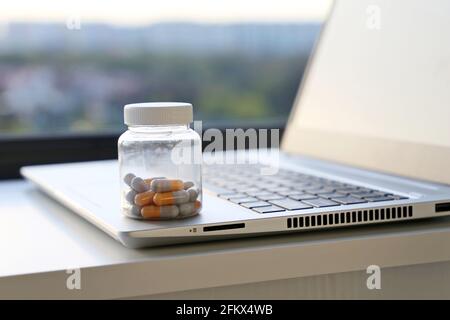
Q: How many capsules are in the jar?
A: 12